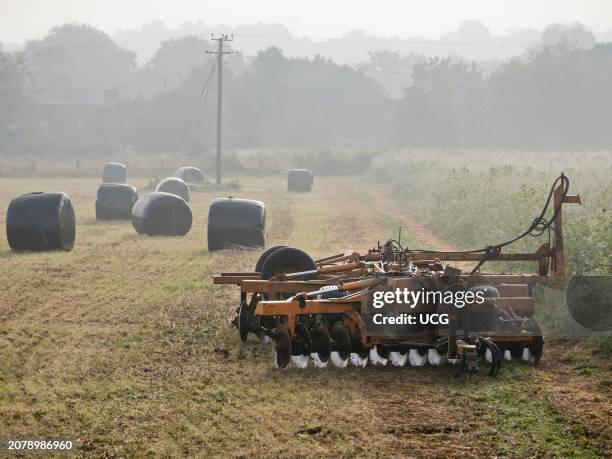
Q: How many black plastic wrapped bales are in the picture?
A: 8